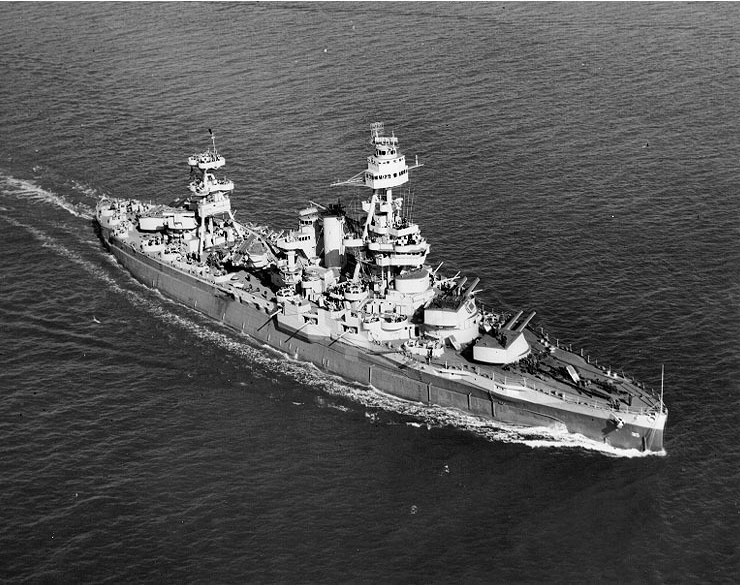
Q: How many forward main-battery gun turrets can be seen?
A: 2